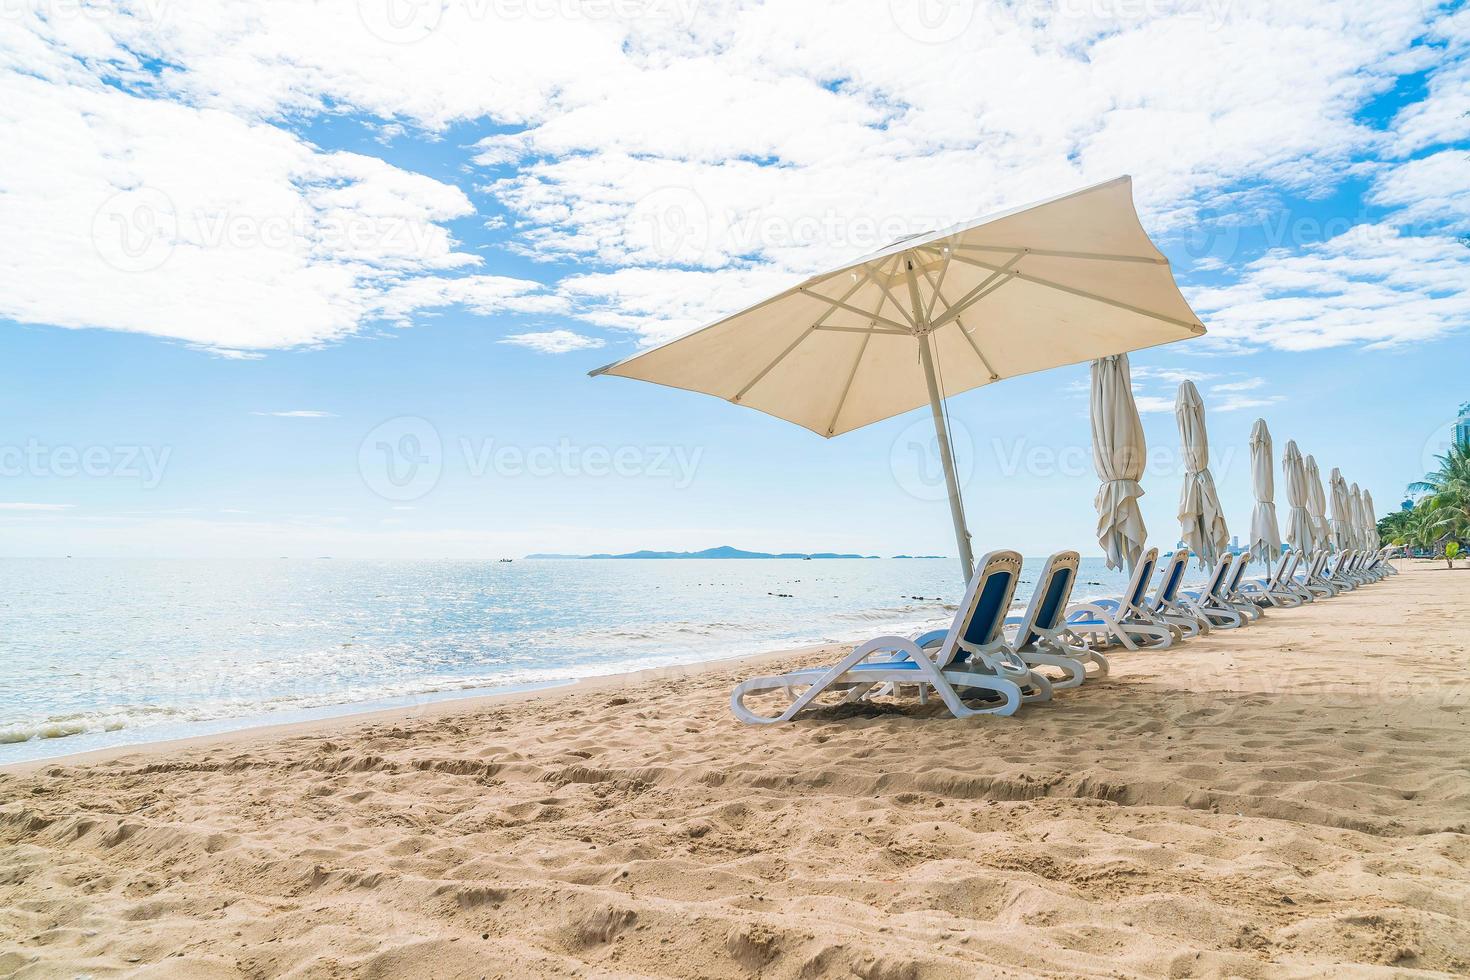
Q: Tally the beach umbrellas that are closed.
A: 9